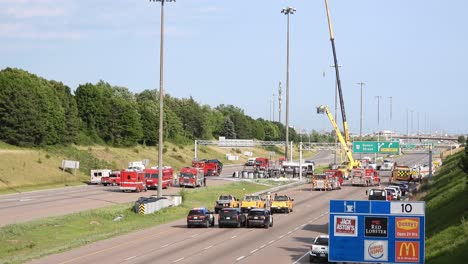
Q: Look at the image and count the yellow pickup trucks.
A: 3